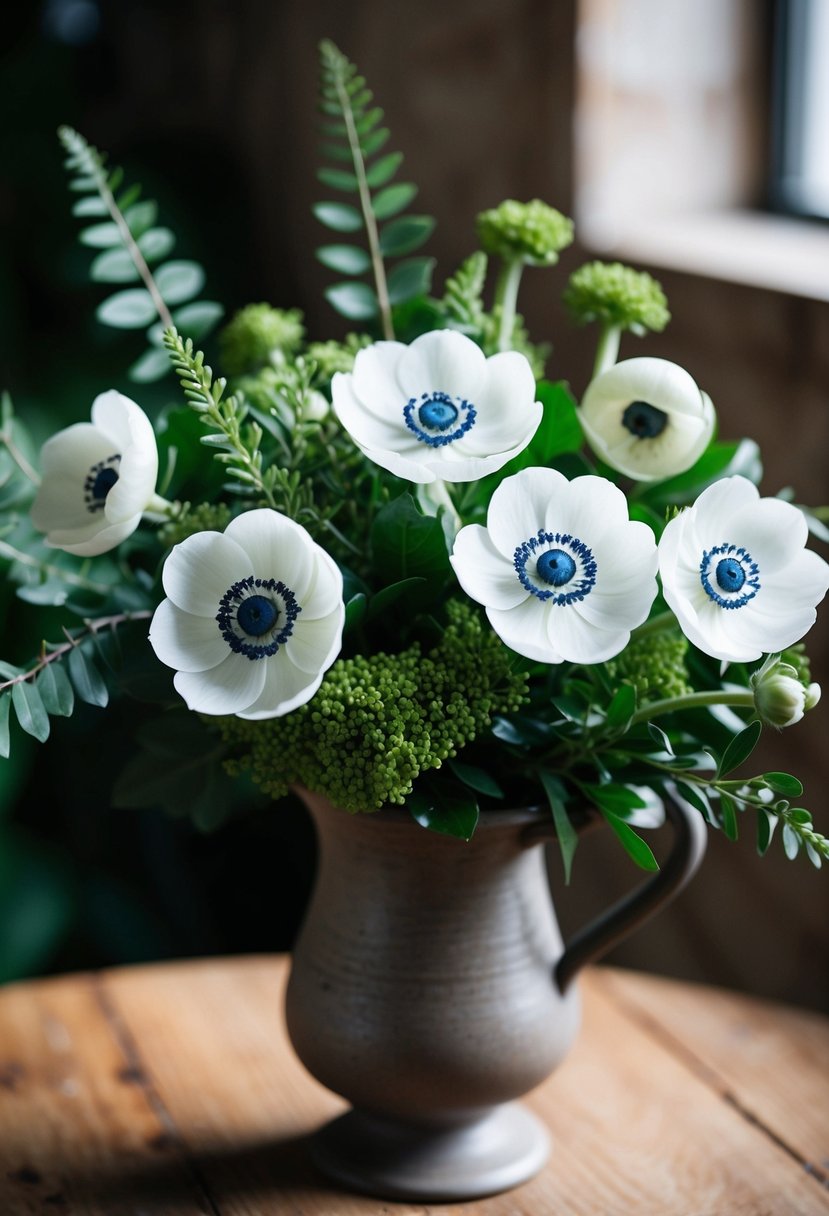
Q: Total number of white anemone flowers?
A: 6